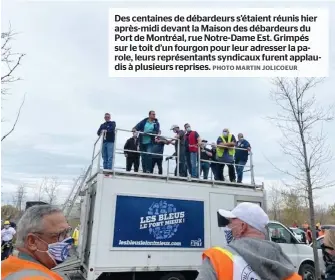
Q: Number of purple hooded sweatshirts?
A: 0